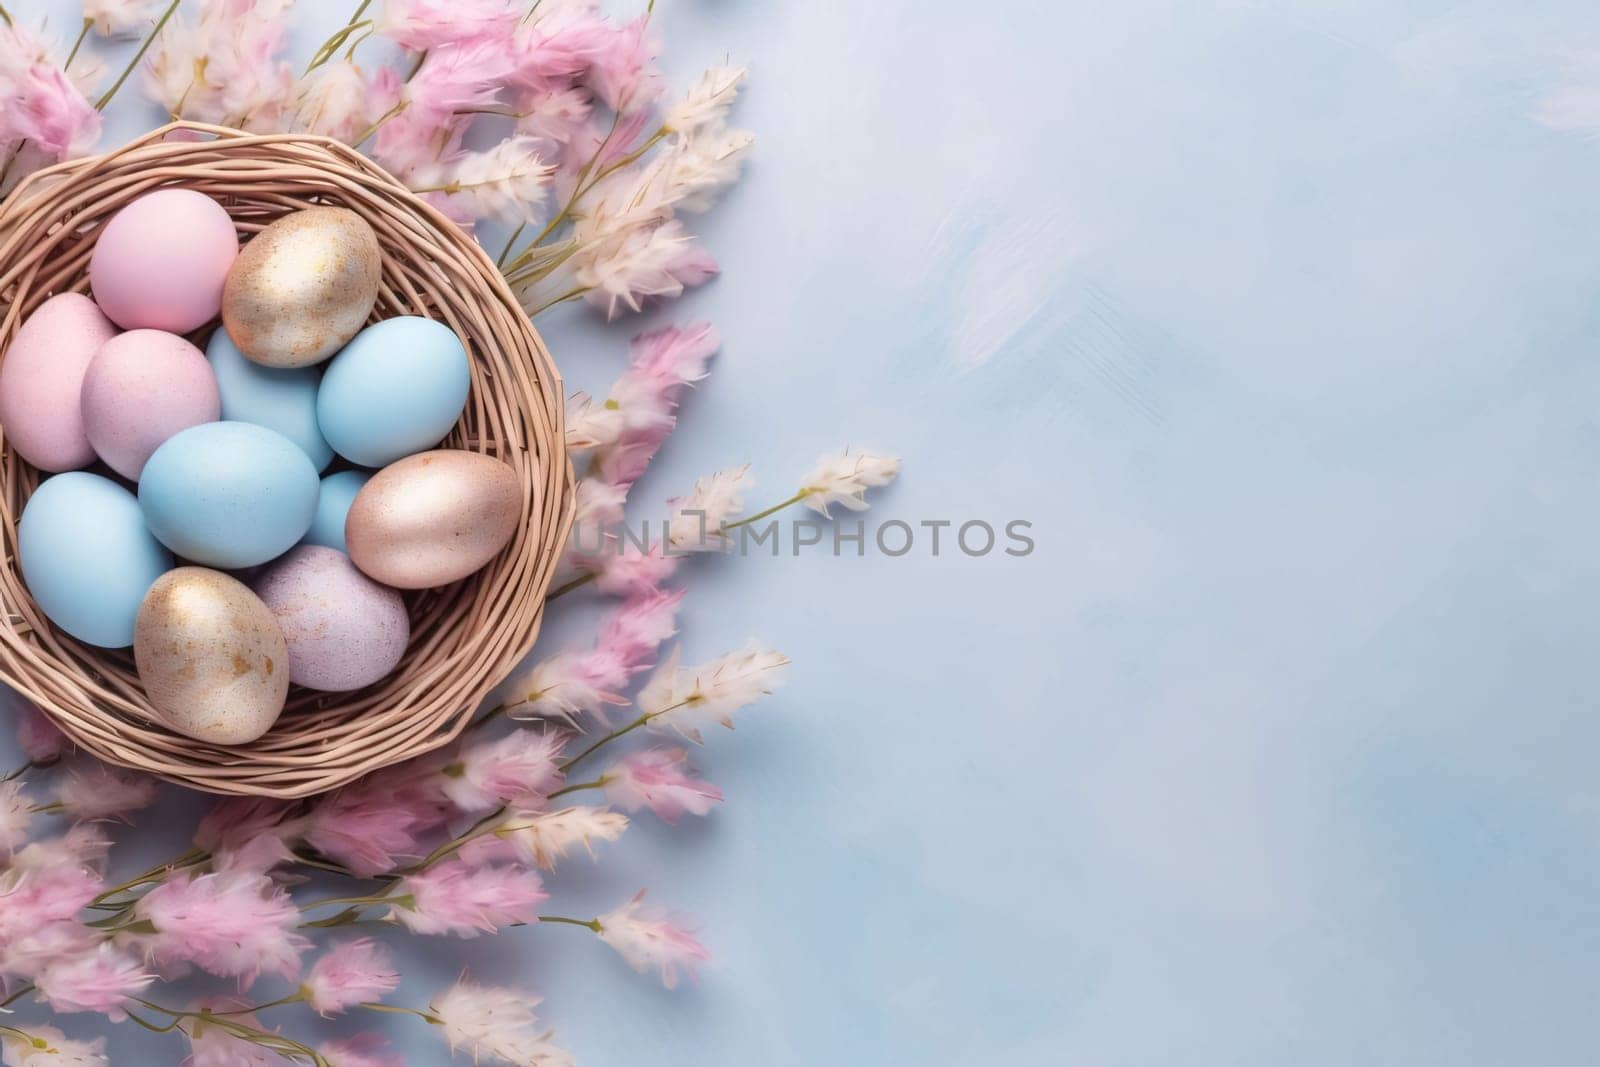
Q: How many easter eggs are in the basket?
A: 12